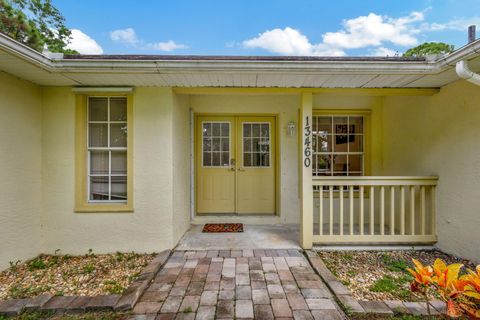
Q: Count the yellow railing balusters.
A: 12